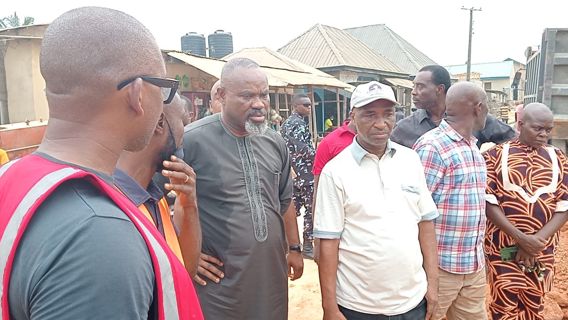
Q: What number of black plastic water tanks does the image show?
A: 2